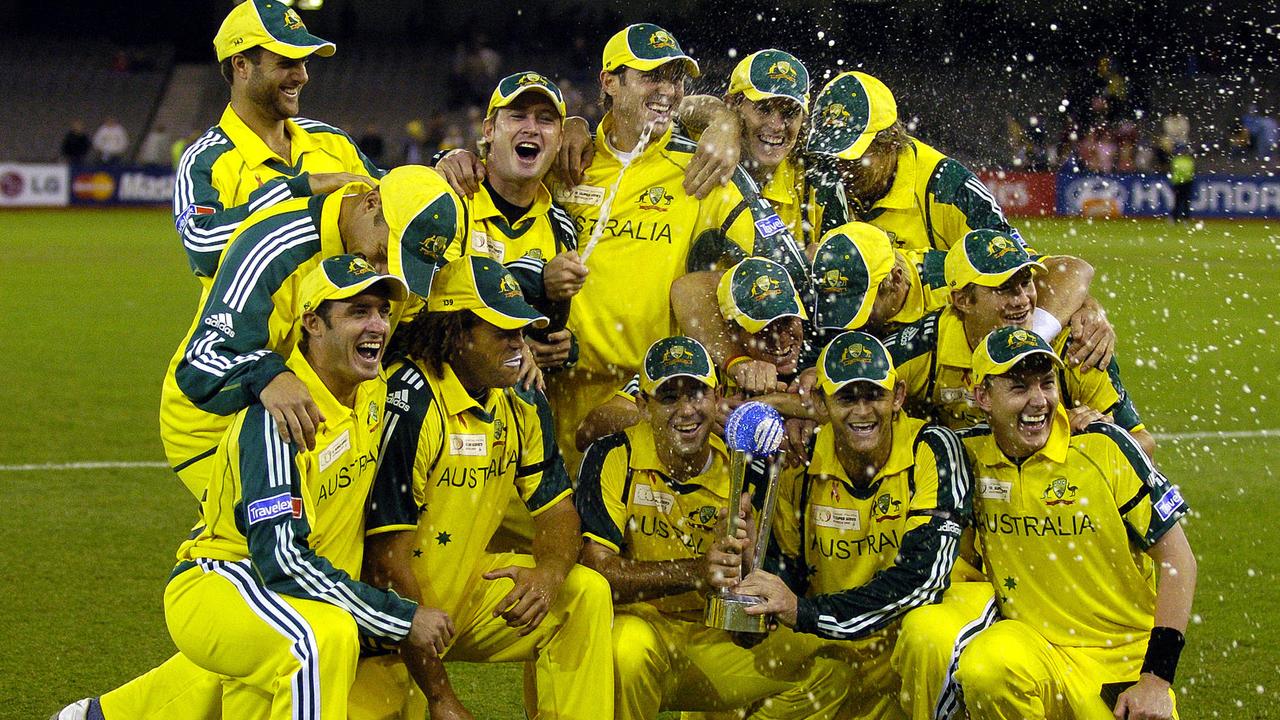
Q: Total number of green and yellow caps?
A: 14